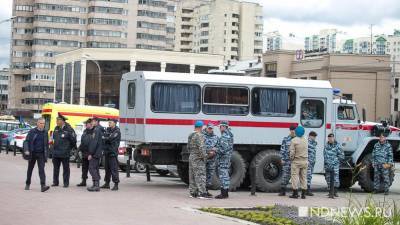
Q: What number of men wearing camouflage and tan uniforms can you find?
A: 8